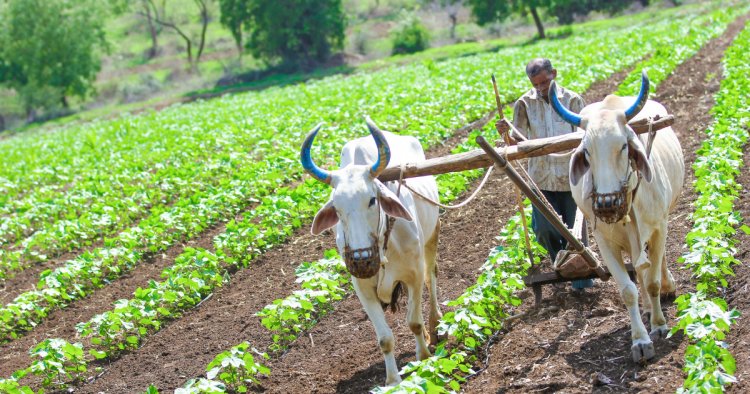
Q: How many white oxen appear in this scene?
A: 2